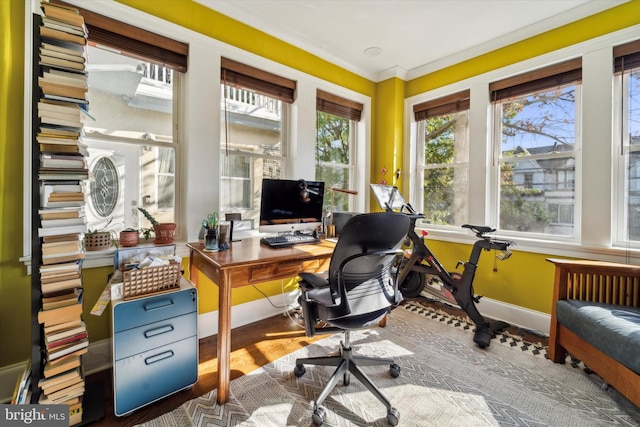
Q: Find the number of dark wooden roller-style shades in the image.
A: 6